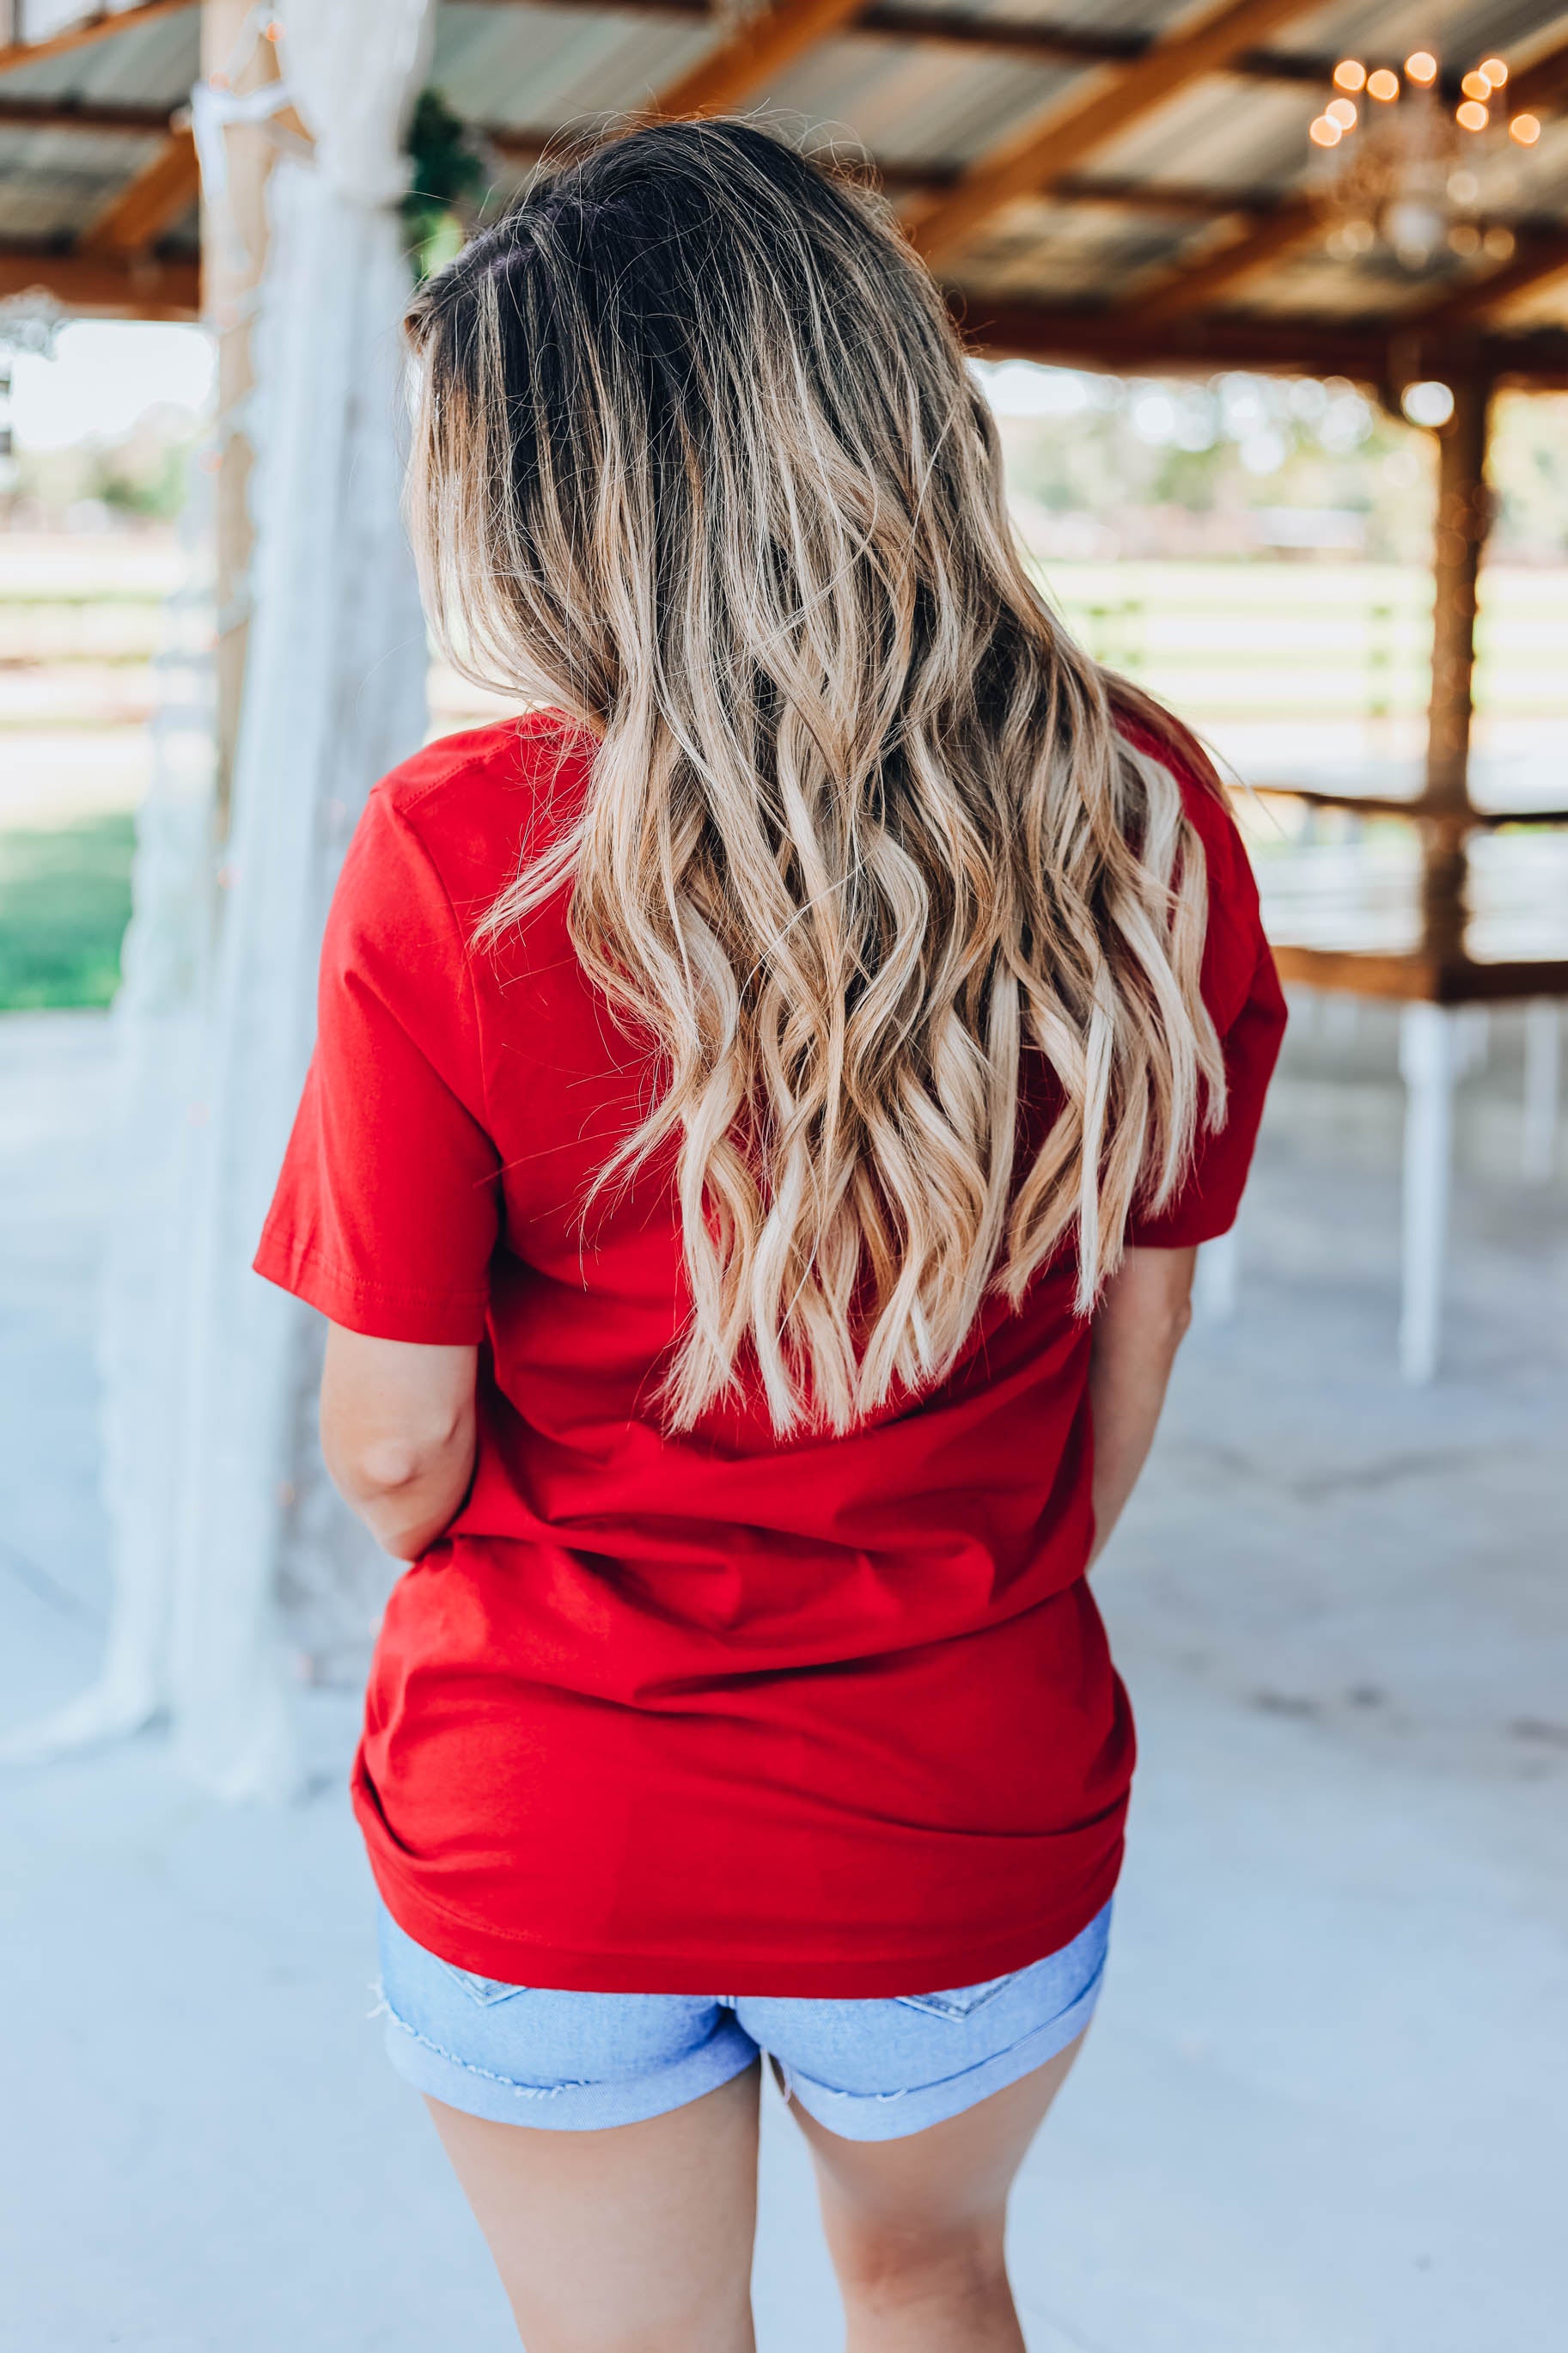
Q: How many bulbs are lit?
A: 9